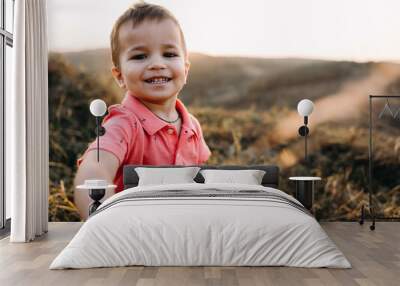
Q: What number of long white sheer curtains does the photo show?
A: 1